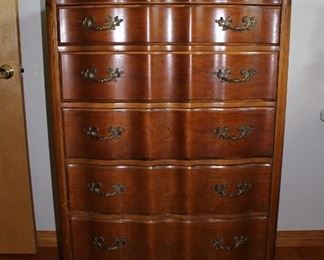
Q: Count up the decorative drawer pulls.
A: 10